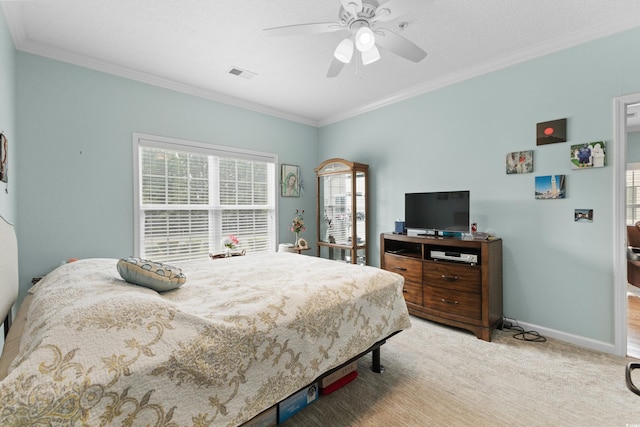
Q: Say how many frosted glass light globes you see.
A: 3